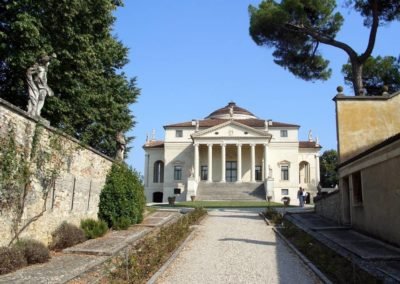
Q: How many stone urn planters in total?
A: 4